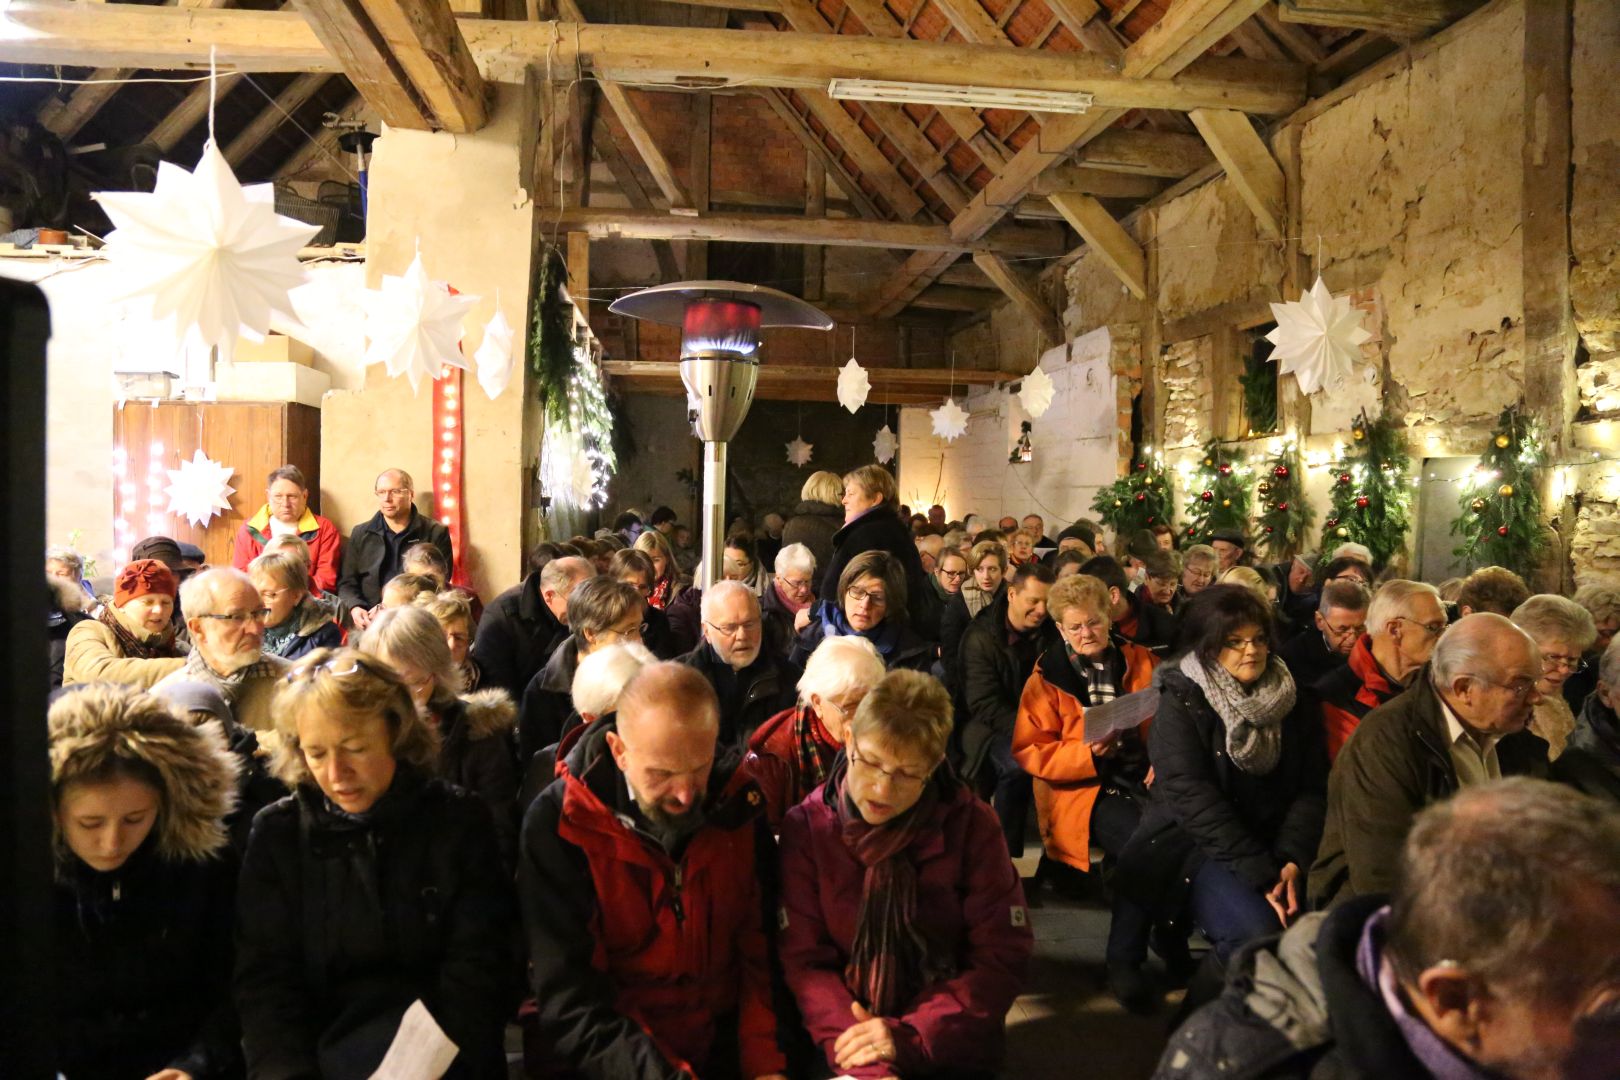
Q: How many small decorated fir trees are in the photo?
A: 5